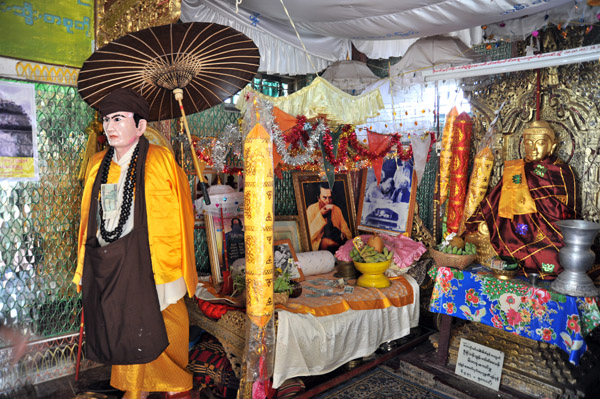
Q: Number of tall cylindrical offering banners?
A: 4